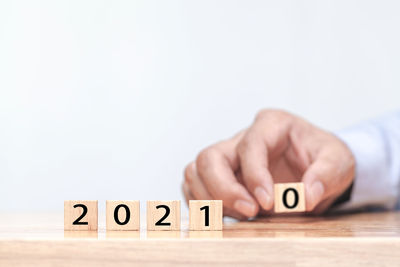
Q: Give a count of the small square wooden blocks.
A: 5